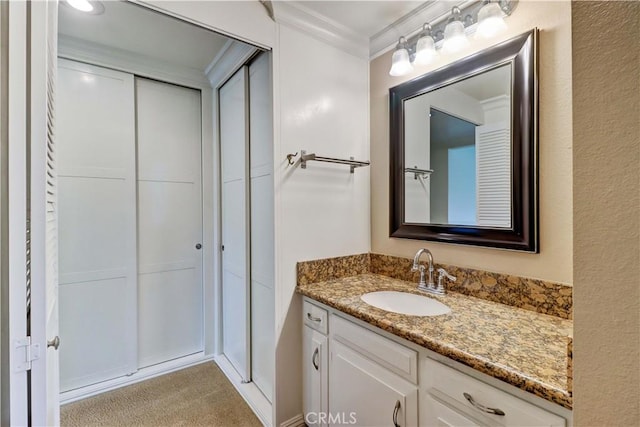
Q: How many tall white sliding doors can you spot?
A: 4